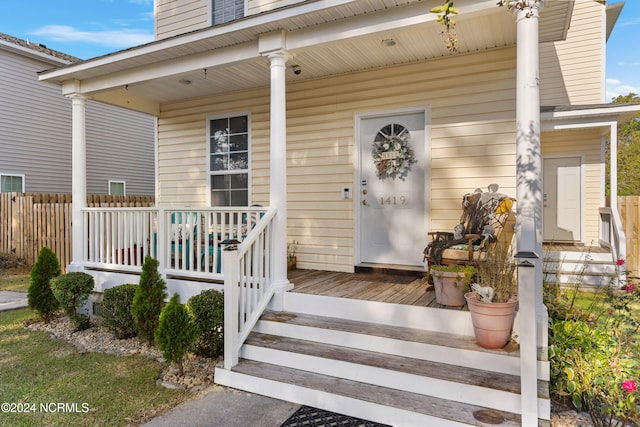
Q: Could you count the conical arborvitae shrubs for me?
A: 3